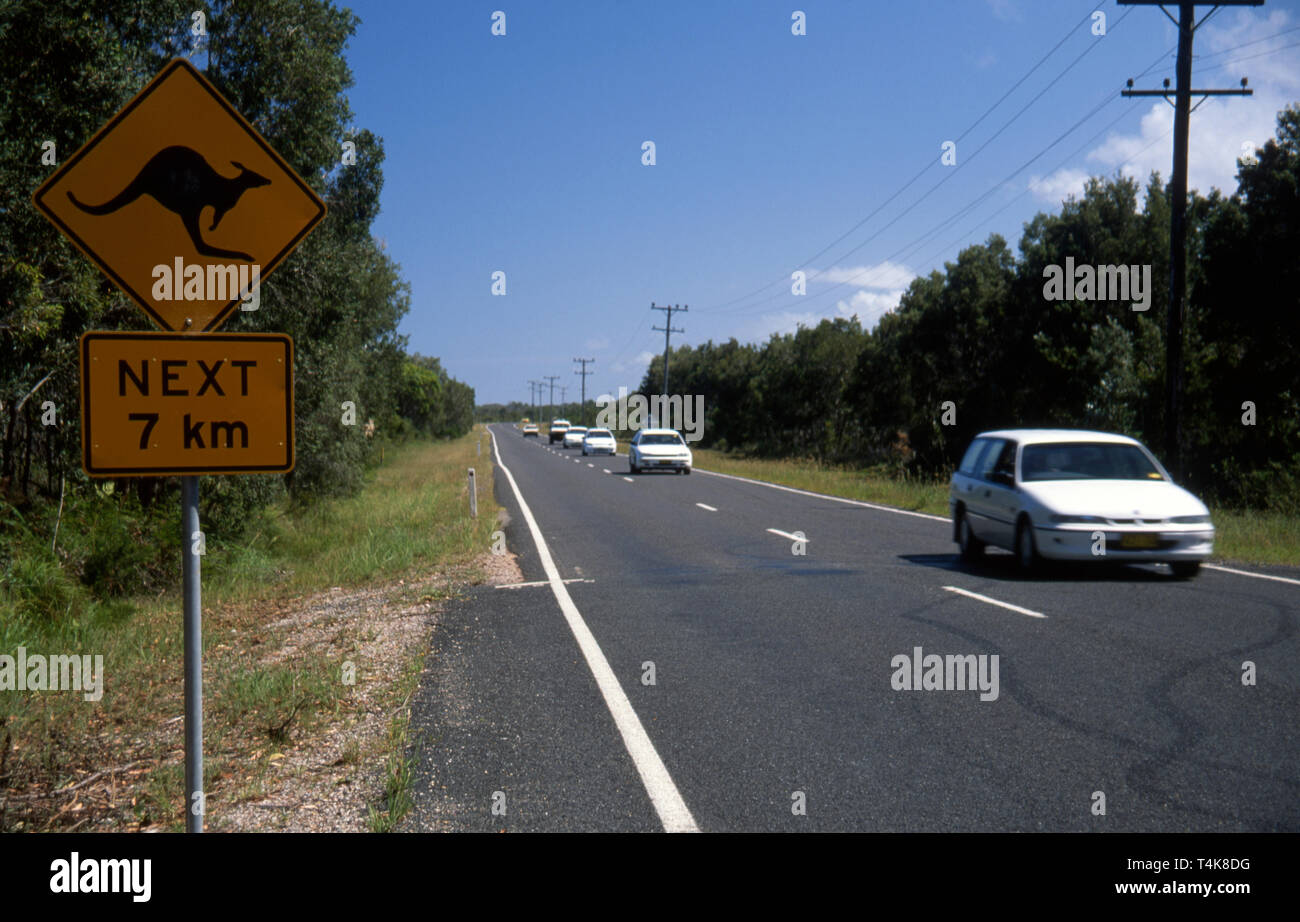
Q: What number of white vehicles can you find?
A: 6